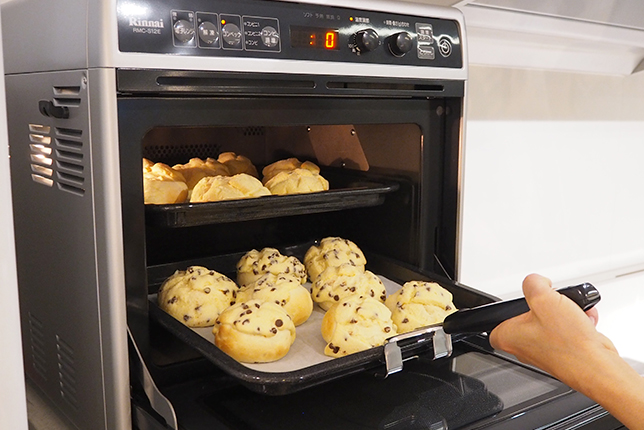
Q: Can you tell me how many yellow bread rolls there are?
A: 14